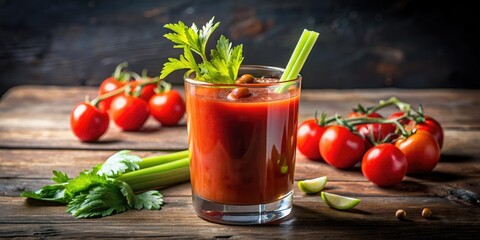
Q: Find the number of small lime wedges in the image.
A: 2